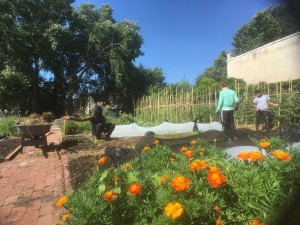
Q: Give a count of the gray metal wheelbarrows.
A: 1